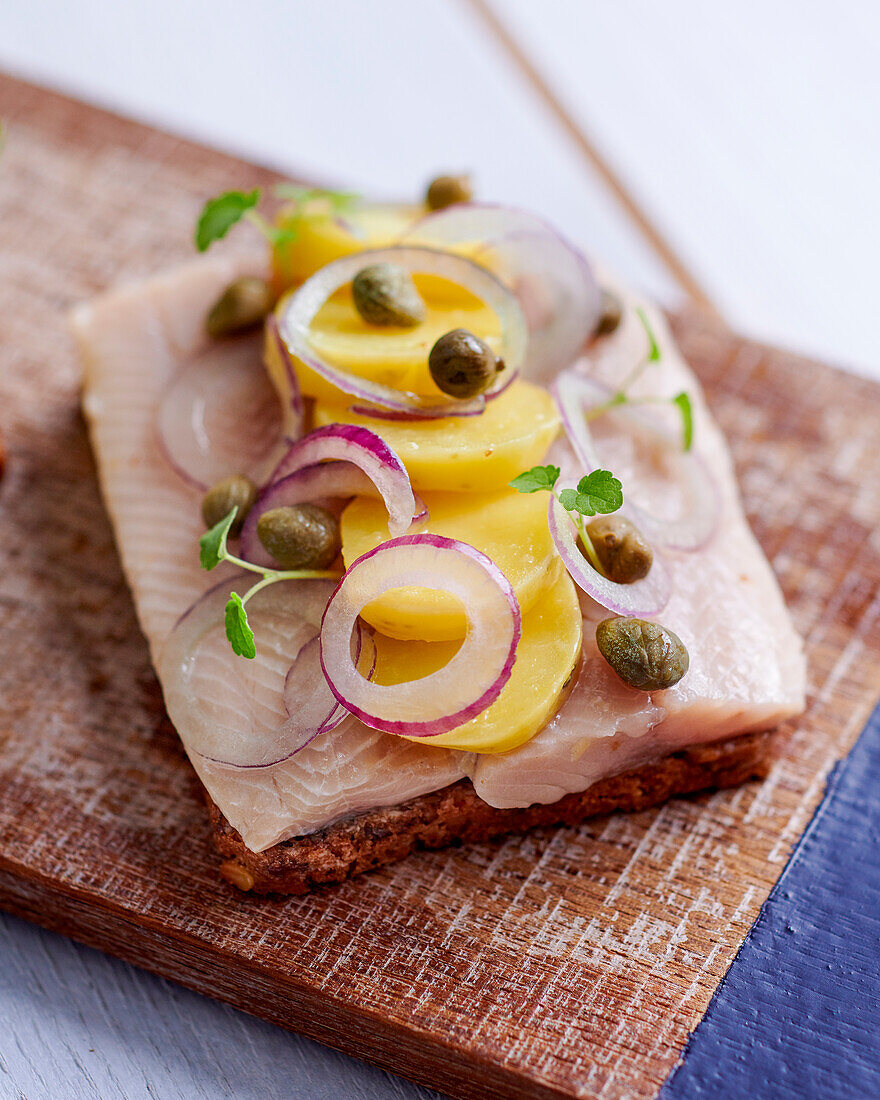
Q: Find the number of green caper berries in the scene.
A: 9